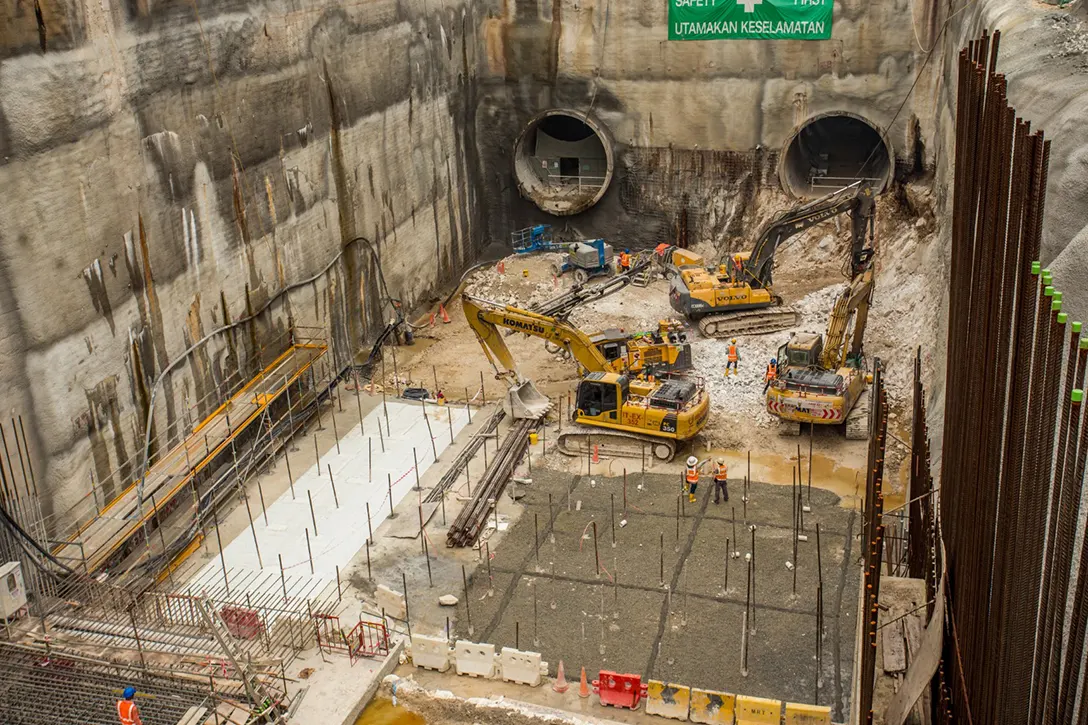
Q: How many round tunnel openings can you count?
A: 2